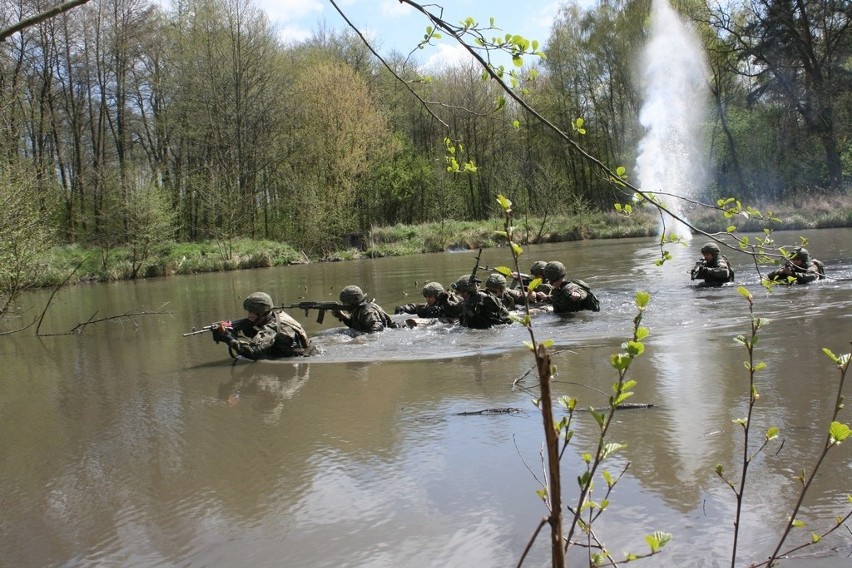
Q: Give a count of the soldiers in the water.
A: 9